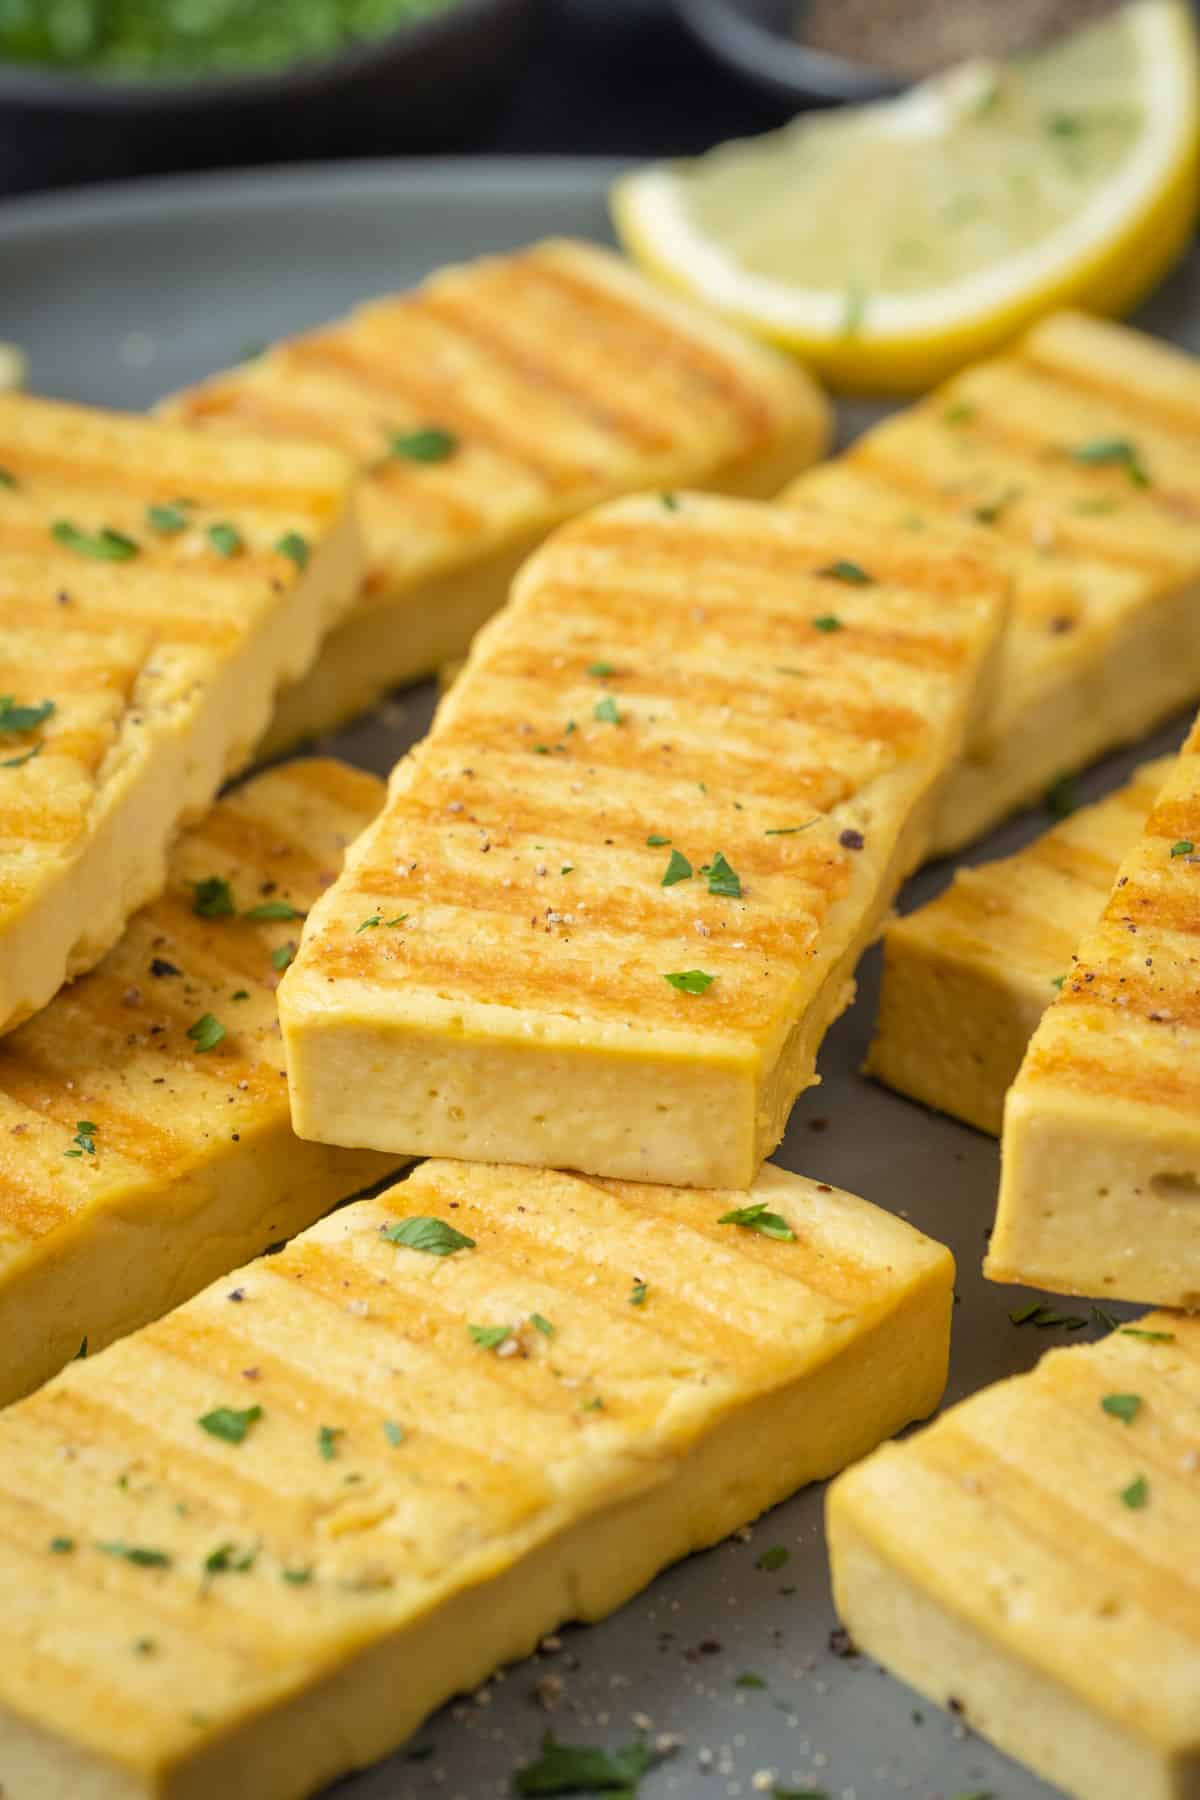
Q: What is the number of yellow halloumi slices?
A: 9